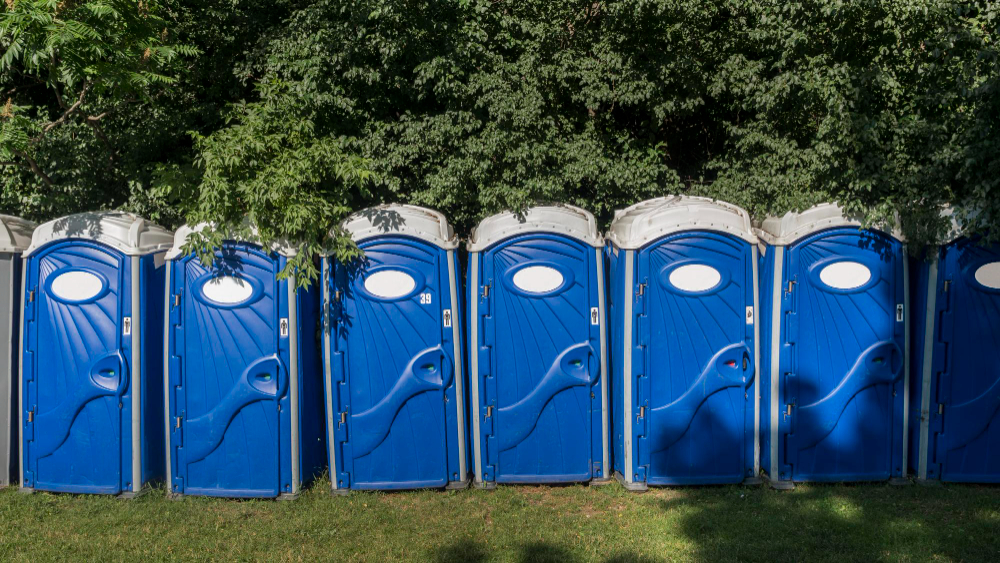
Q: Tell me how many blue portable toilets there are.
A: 7